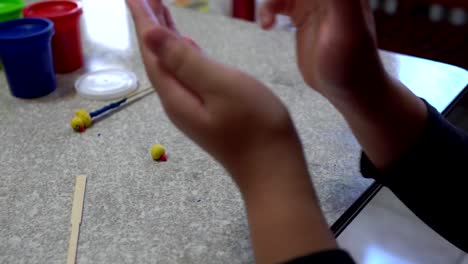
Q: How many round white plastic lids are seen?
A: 1